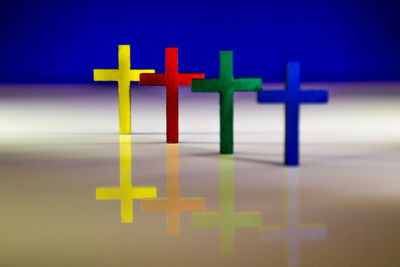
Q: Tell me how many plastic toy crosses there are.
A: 4